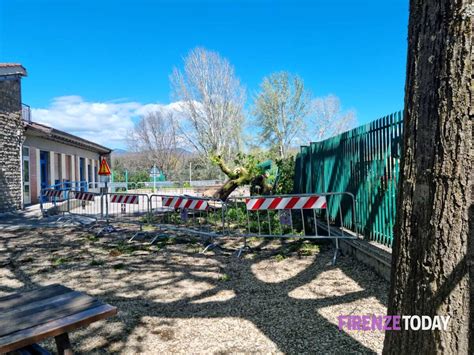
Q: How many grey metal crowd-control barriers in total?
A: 5